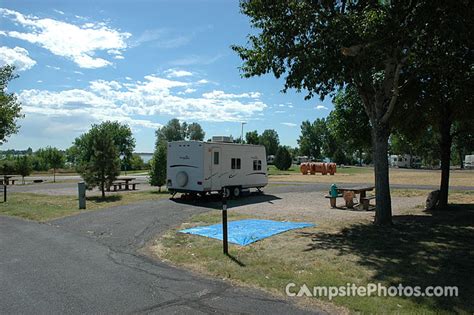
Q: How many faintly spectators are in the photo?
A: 0